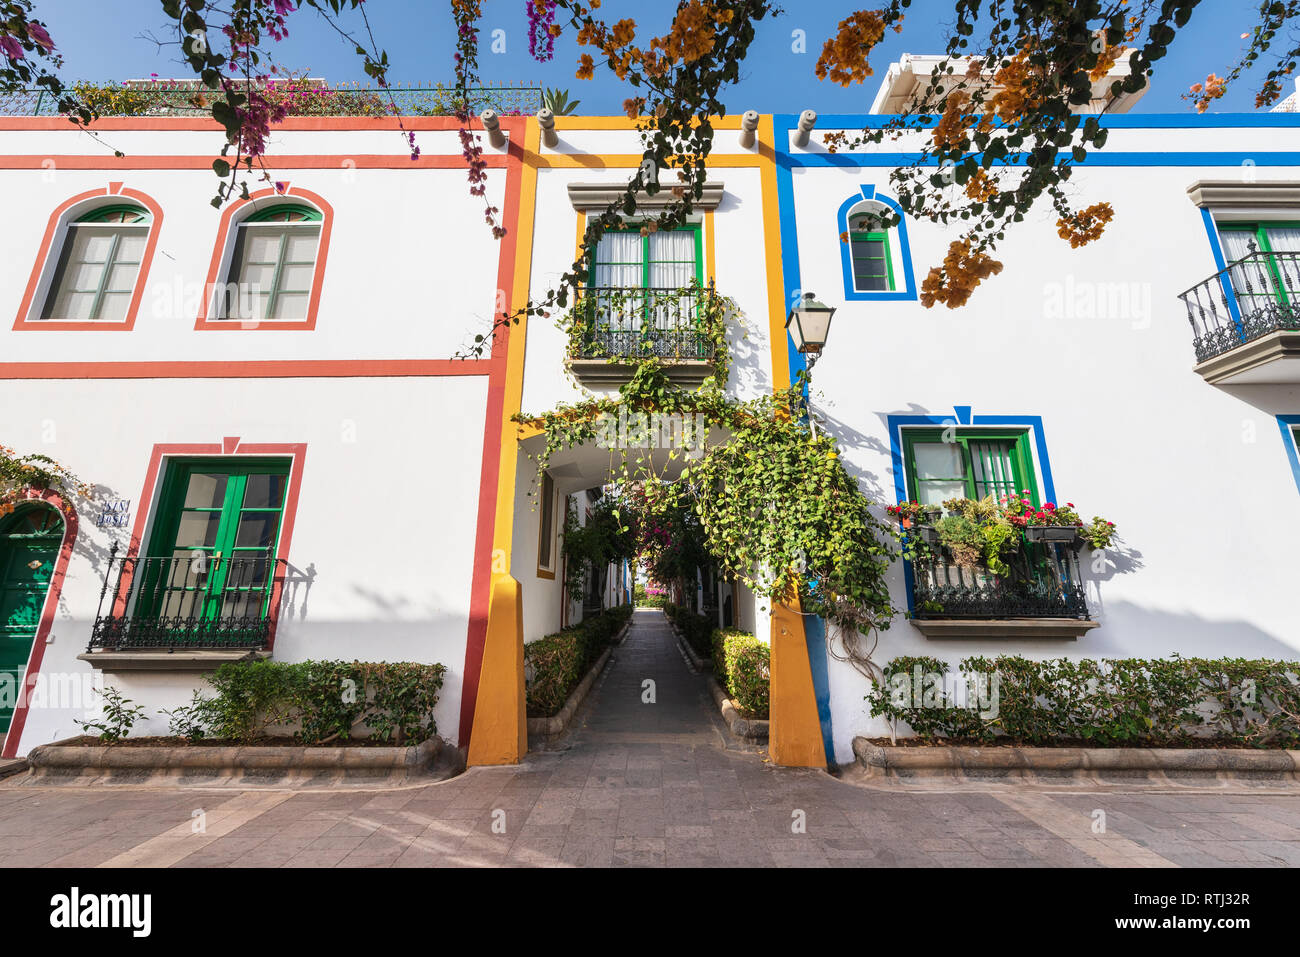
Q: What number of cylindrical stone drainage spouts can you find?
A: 4